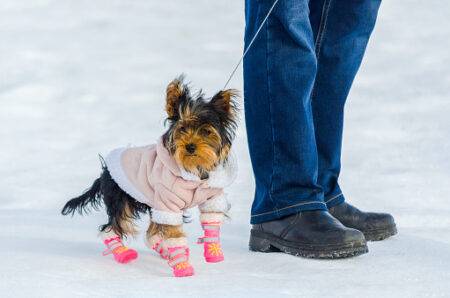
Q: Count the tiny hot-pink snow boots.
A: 4